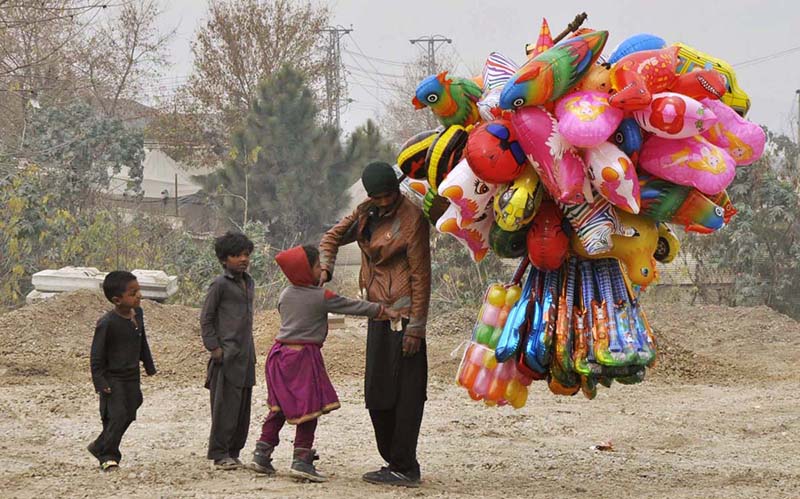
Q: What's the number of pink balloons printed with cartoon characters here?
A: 3